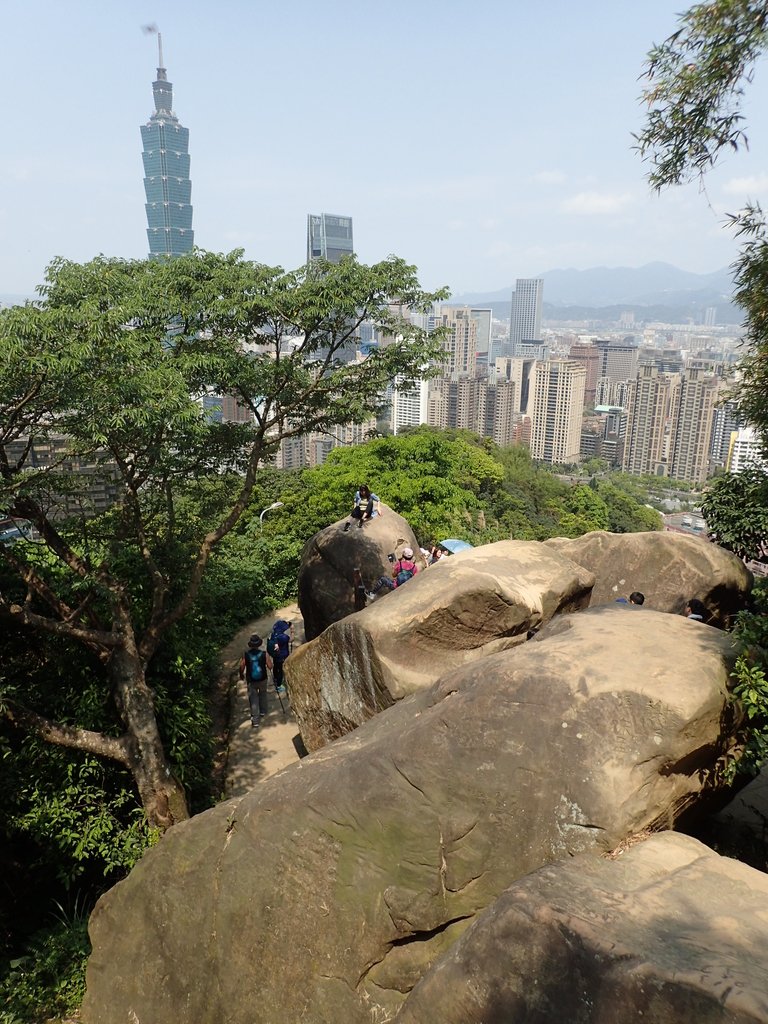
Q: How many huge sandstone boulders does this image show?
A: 5